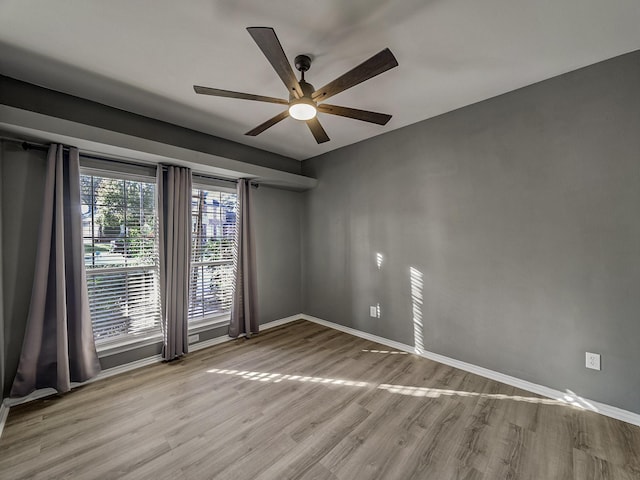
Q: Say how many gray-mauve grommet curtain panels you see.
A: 3